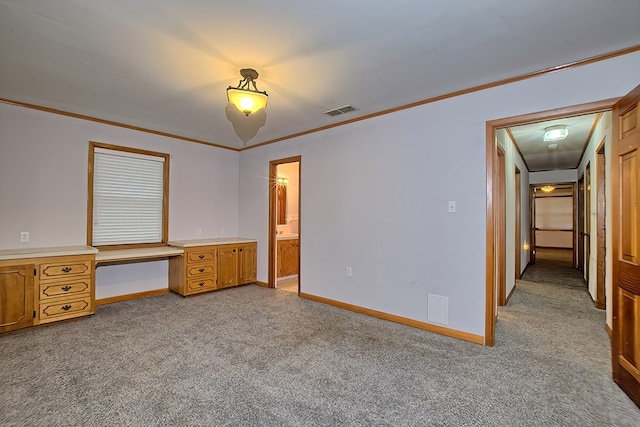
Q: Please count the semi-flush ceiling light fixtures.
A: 1